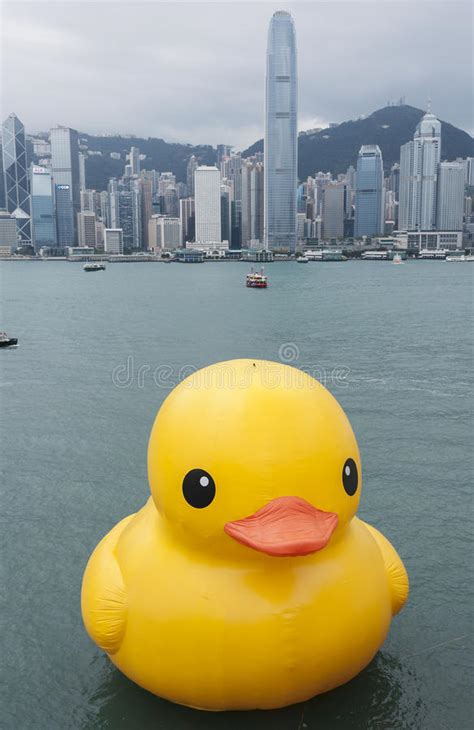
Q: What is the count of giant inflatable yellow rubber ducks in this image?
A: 1